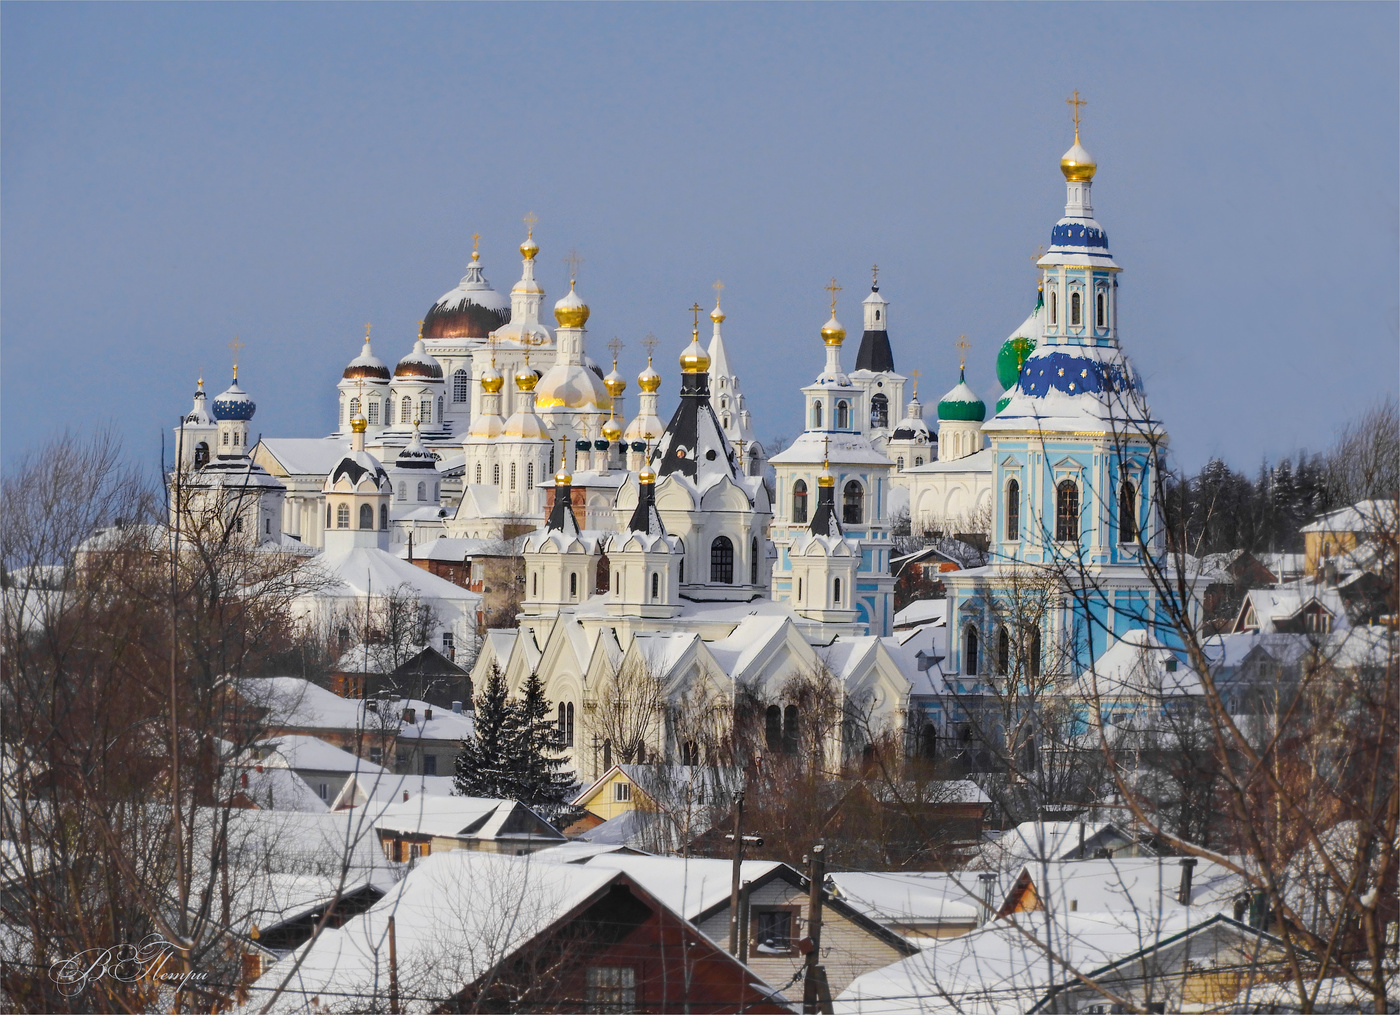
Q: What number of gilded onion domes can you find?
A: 15